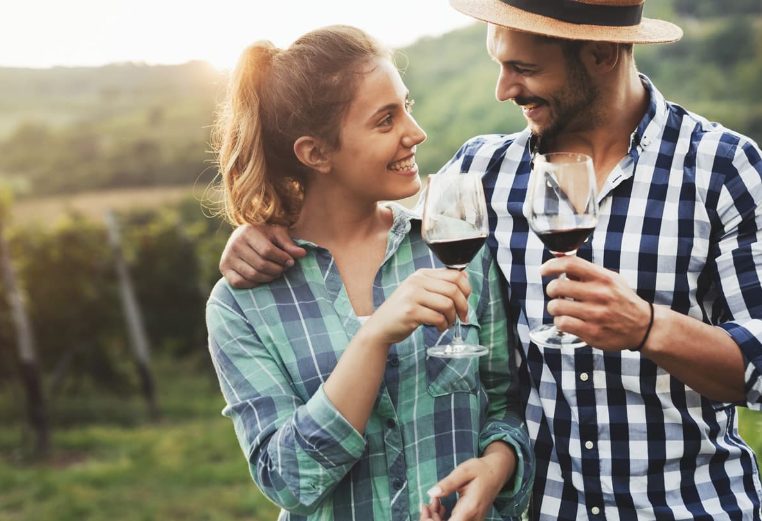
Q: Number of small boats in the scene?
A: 0